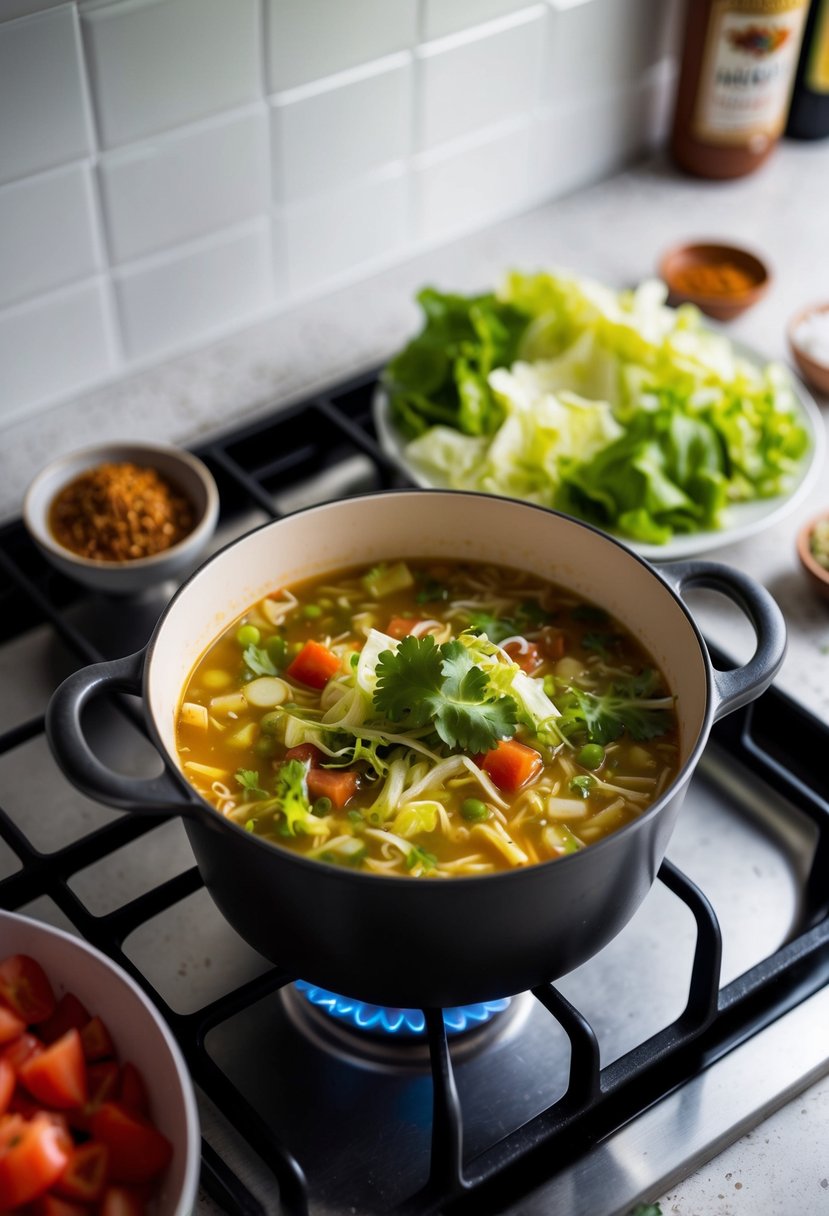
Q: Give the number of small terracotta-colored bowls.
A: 3